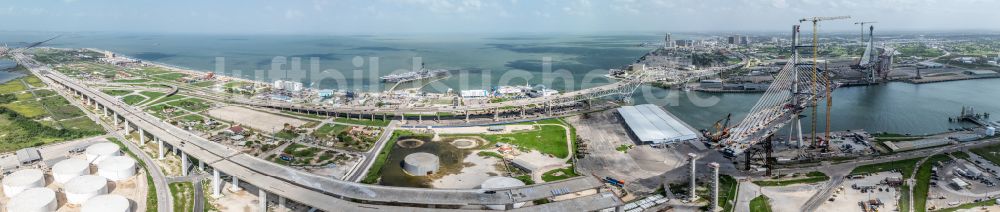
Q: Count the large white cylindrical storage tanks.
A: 7